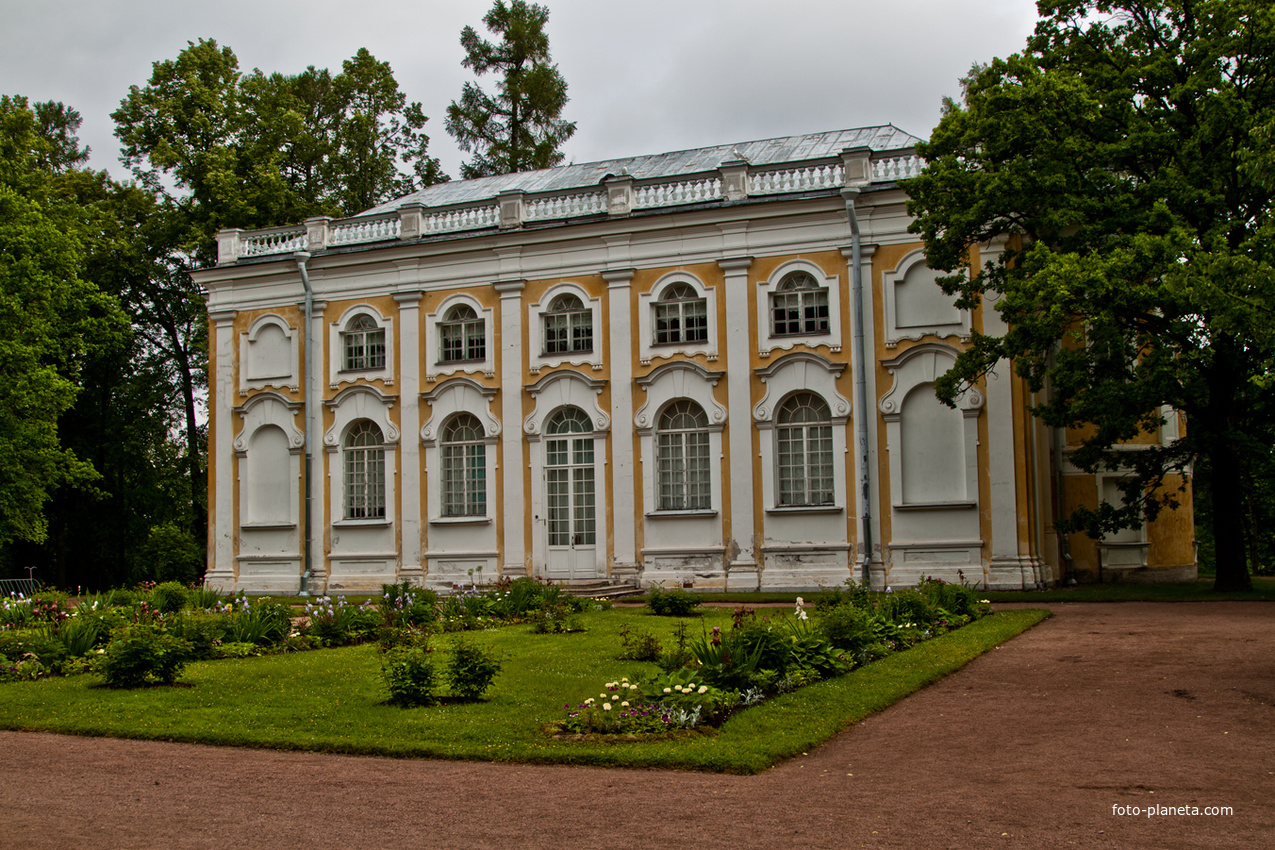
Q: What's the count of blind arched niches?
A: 4